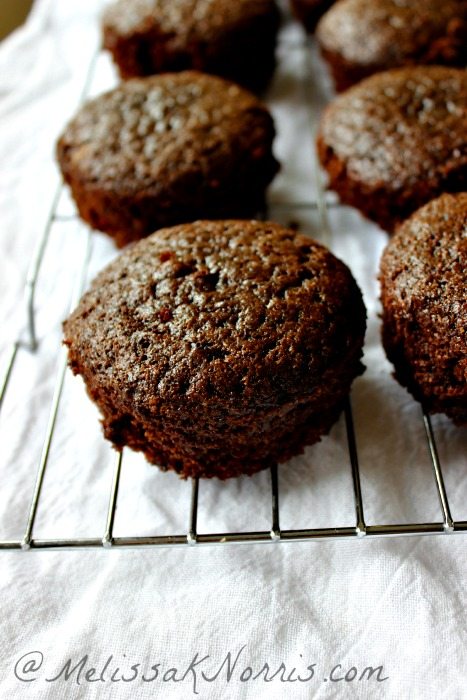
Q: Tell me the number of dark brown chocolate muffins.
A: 7